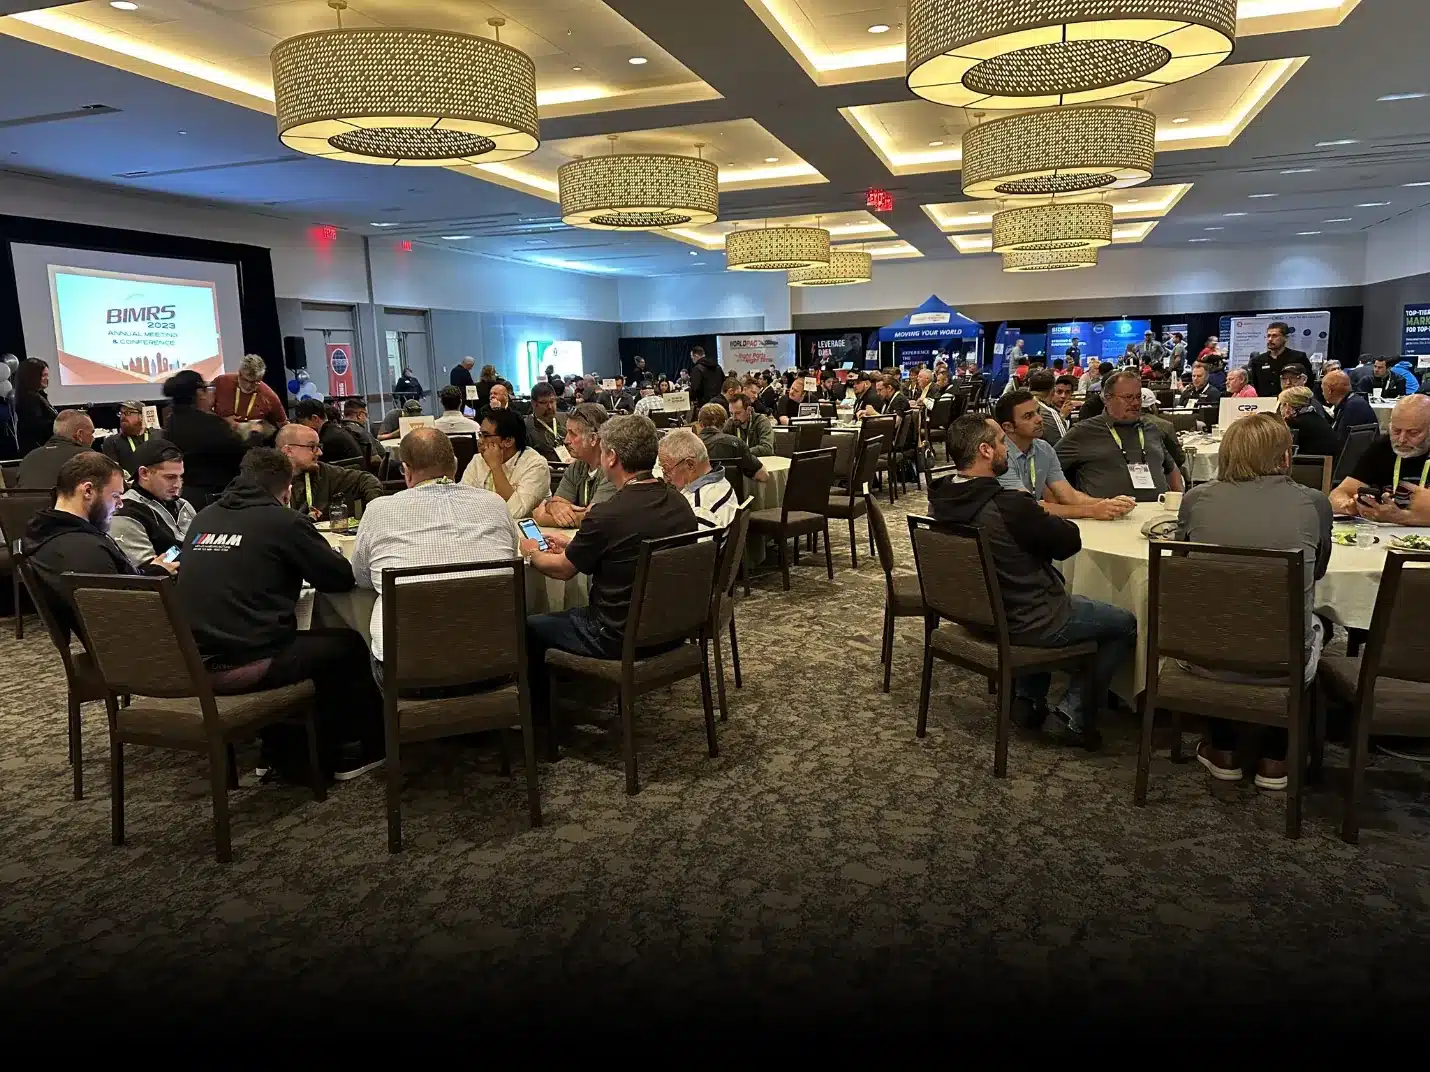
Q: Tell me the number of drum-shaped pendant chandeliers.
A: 8